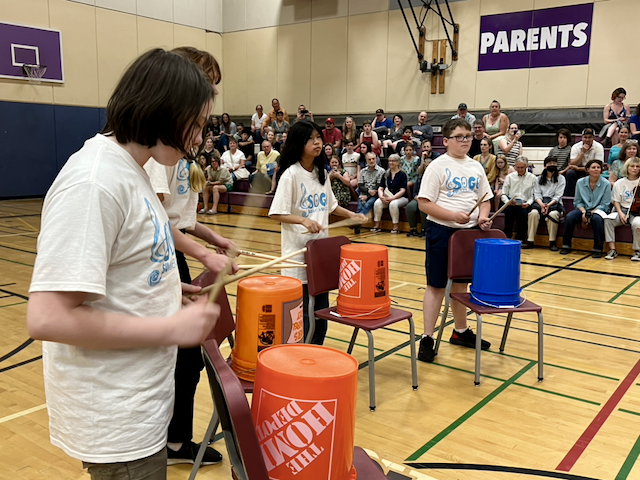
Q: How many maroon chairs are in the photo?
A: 4